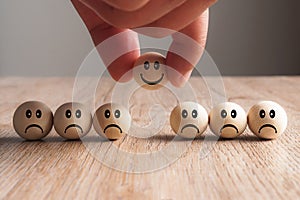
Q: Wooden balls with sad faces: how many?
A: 6